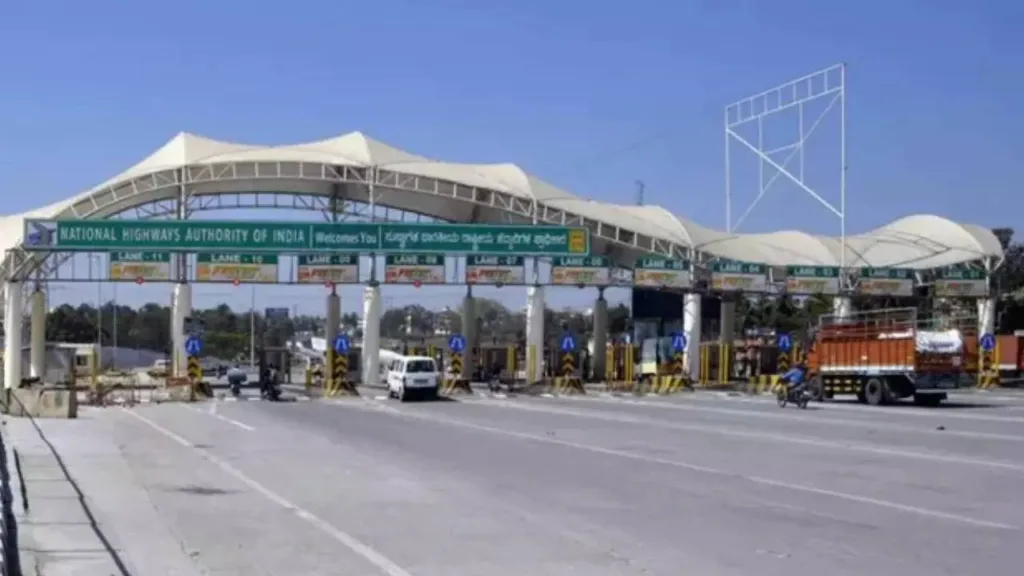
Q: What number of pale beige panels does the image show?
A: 11